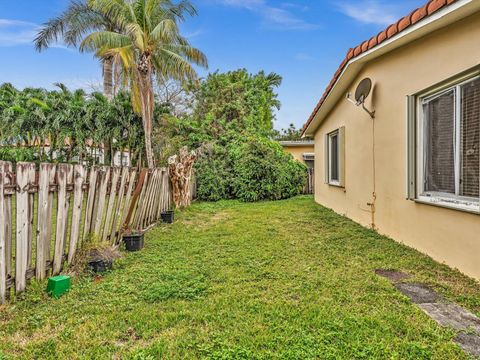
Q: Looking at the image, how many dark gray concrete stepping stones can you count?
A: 4